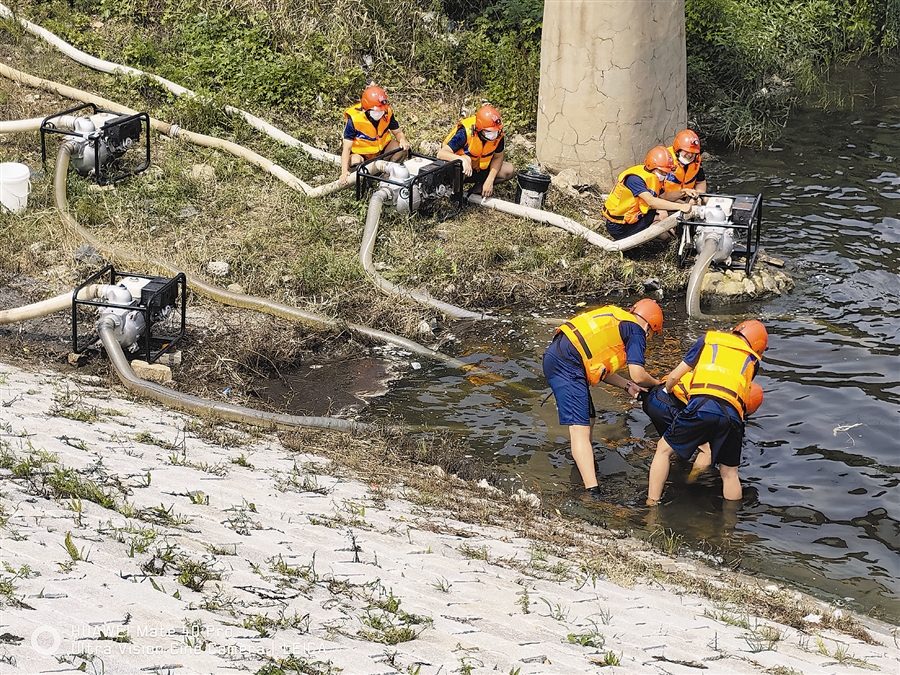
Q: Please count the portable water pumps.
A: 4